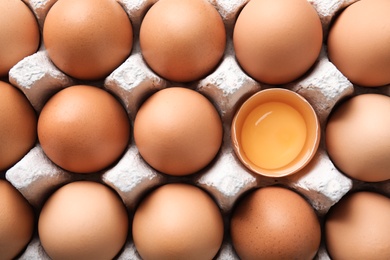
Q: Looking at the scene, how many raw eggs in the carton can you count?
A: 15